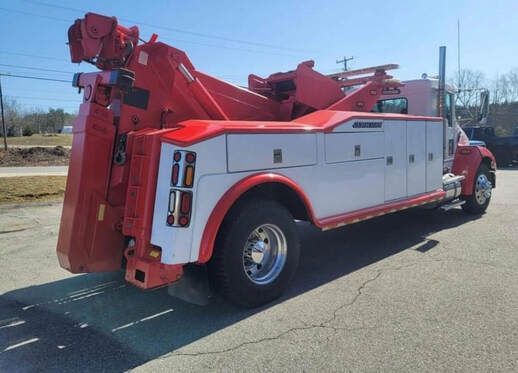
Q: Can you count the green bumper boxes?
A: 0